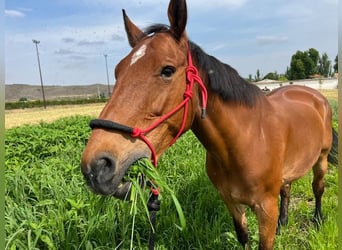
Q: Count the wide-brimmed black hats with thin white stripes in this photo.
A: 0